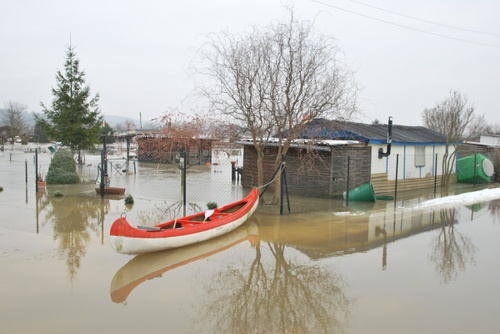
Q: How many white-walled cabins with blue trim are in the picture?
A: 1